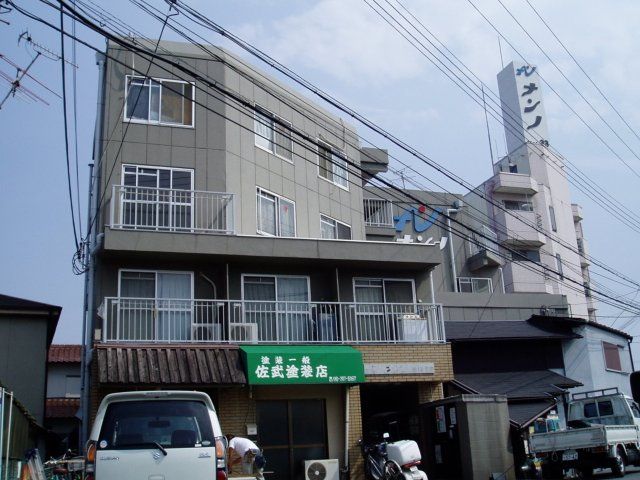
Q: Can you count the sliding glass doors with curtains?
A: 3